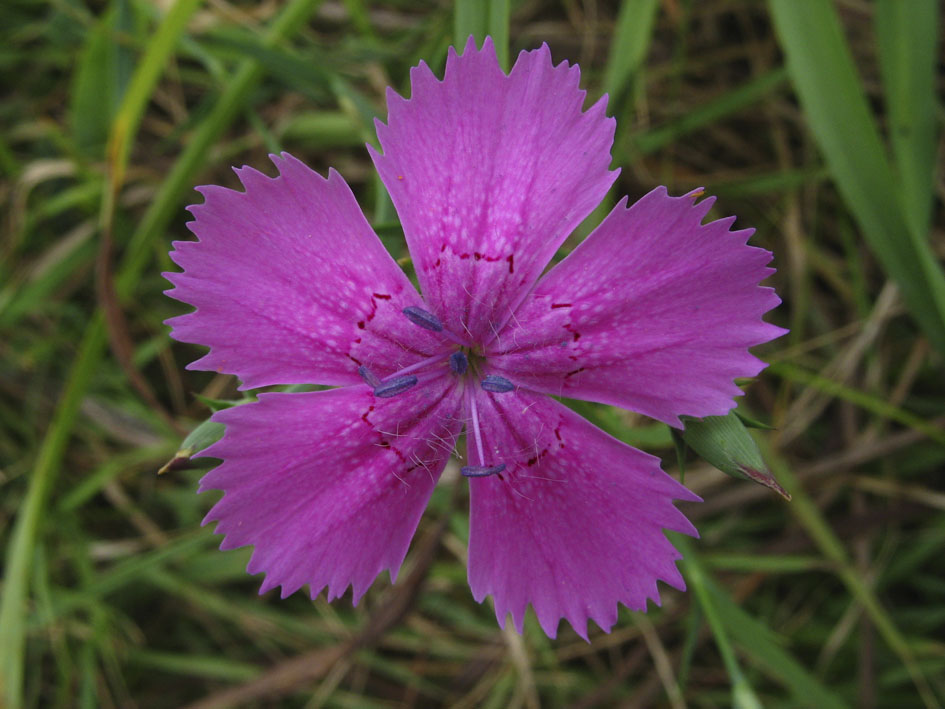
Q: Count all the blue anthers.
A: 6